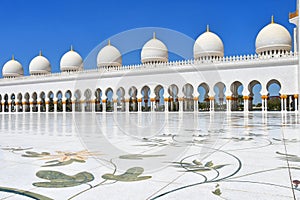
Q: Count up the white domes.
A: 7